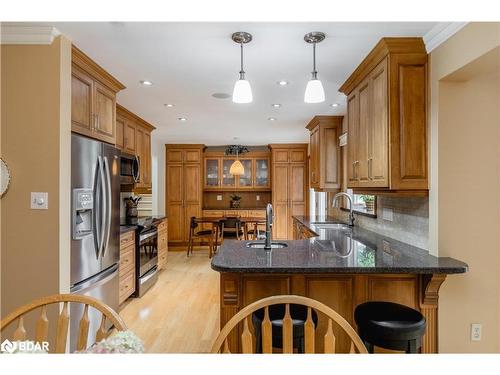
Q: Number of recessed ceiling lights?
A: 7